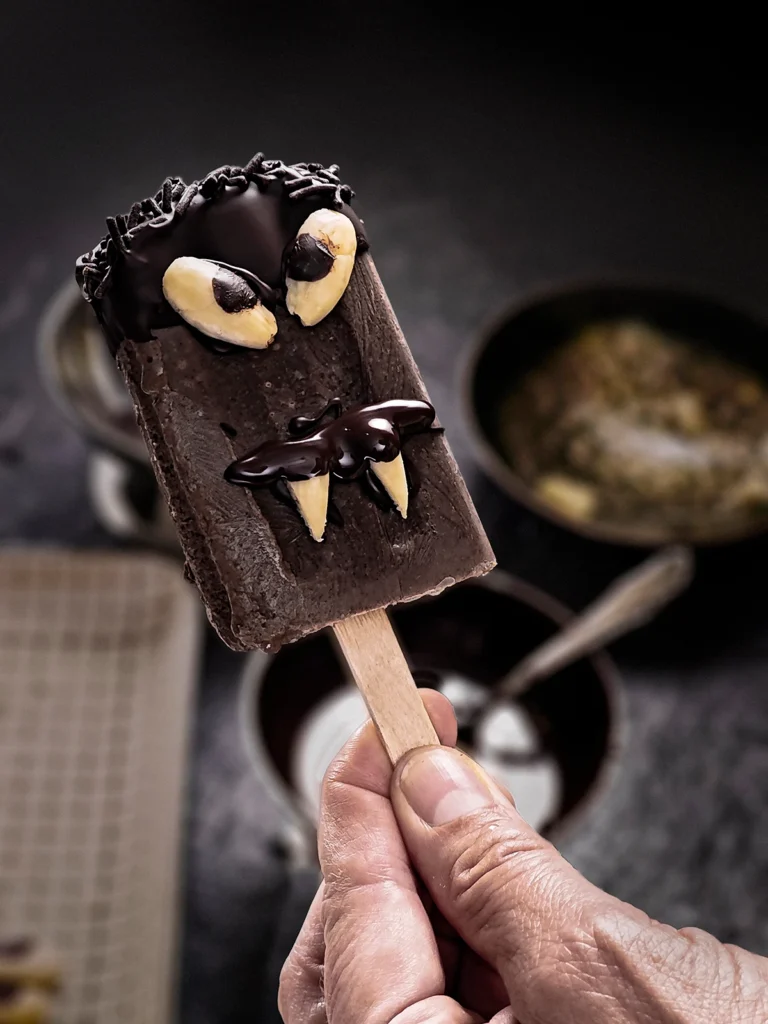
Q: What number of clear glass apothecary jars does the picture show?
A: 0